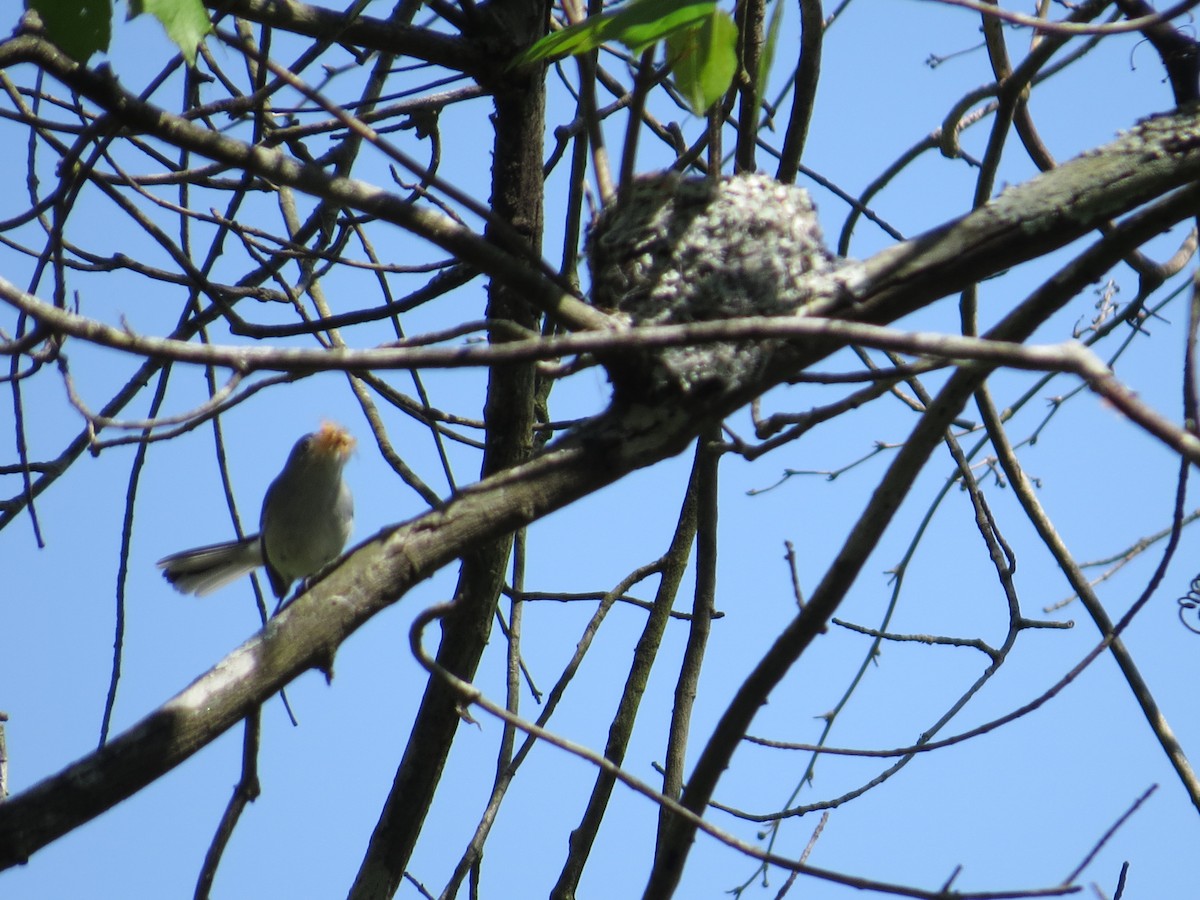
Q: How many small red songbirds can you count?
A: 0